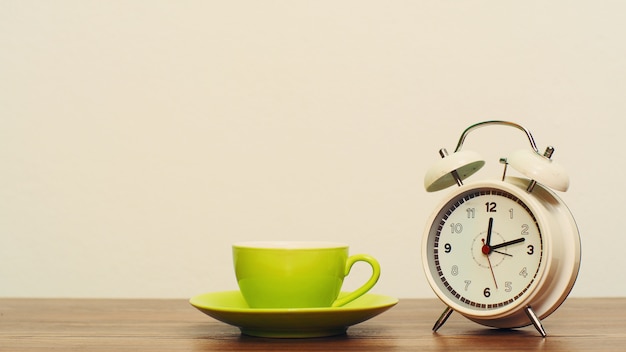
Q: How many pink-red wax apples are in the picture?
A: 0